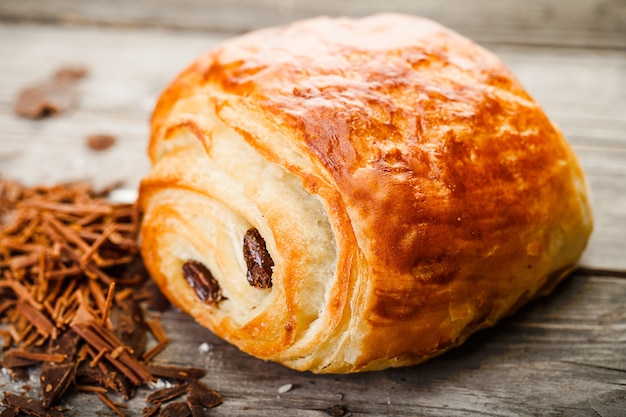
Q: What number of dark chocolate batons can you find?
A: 2